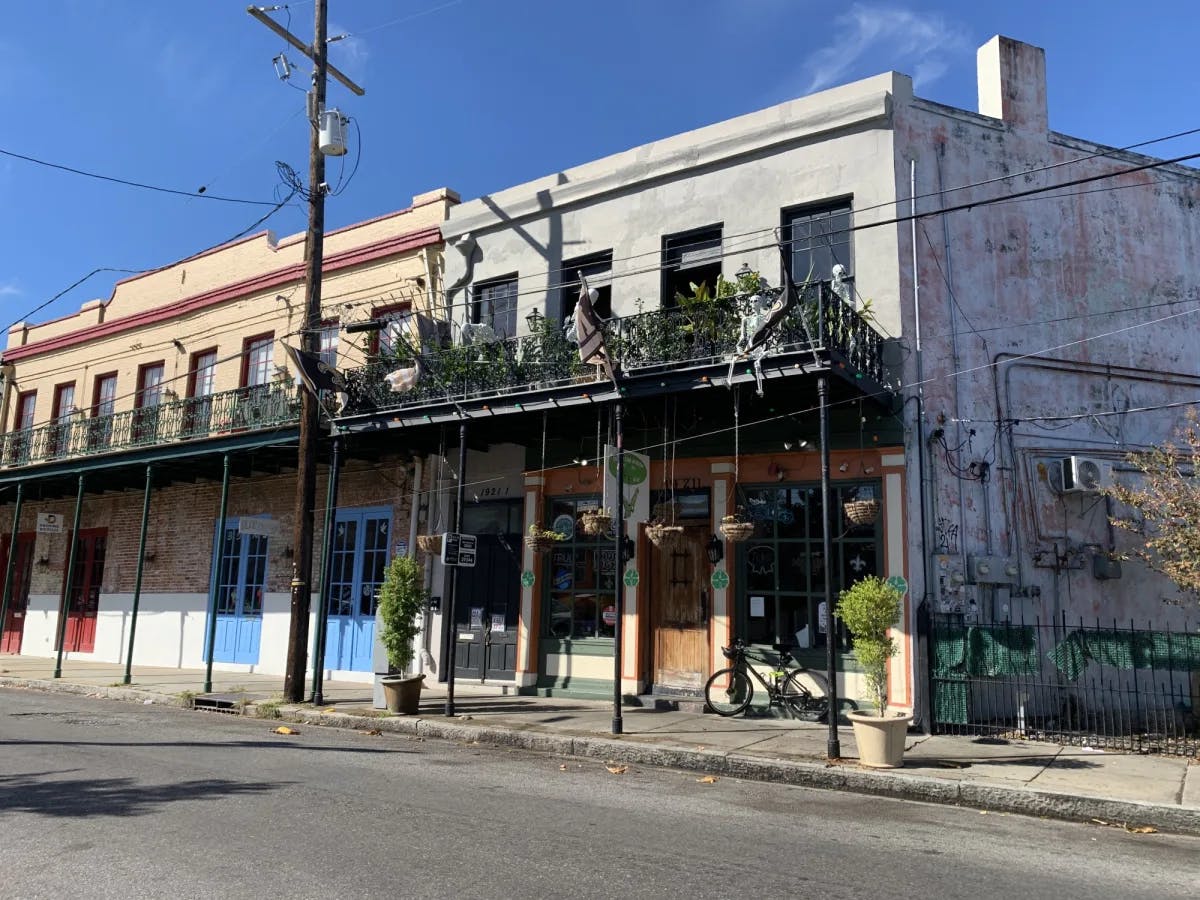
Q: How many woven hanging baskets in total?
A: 6